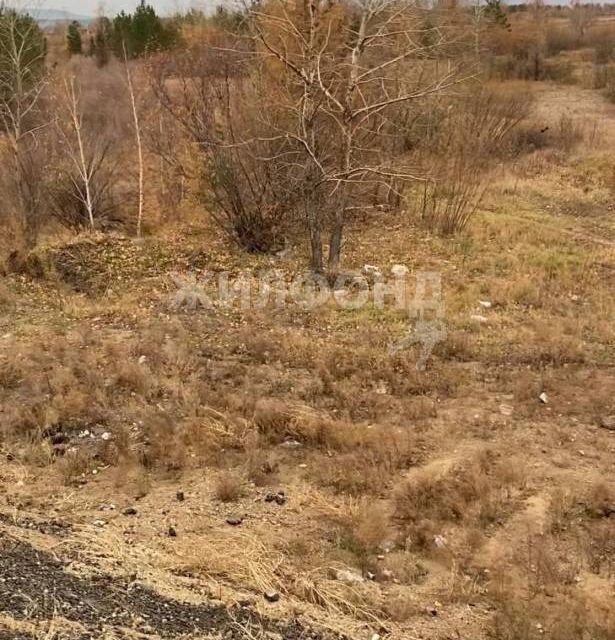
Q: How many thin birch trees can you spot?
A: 2